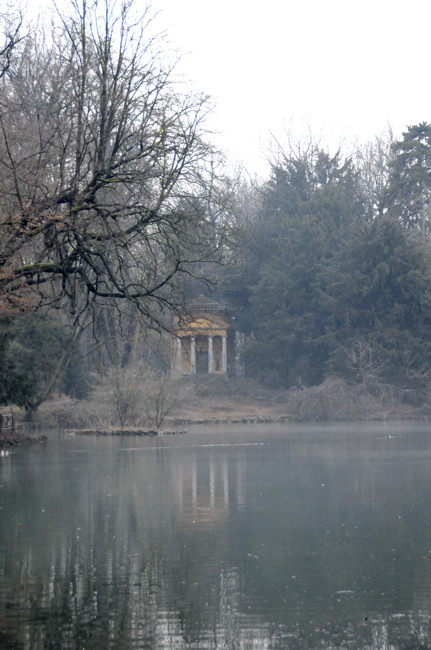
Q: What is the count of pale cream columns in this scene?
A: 4